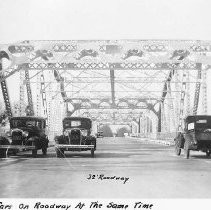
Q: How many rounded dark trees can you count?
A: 2